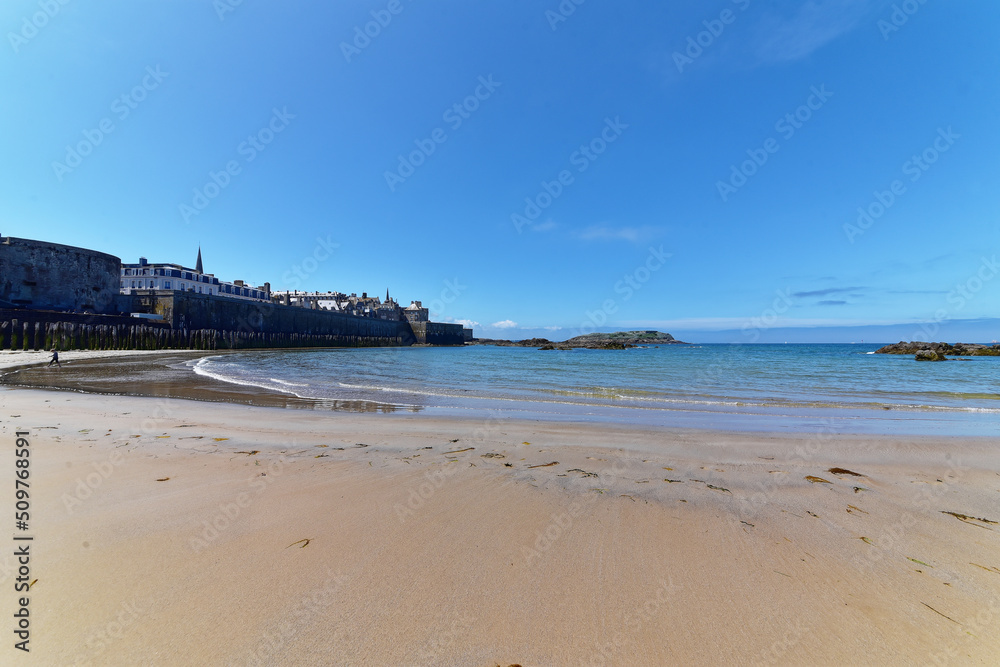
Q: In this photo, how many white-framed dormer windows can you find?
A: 15